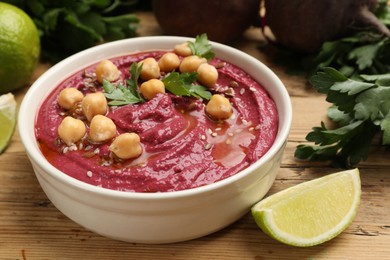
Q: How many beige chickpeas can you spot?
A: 13